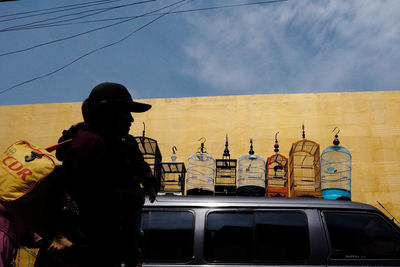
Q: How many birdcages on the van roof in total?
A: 8